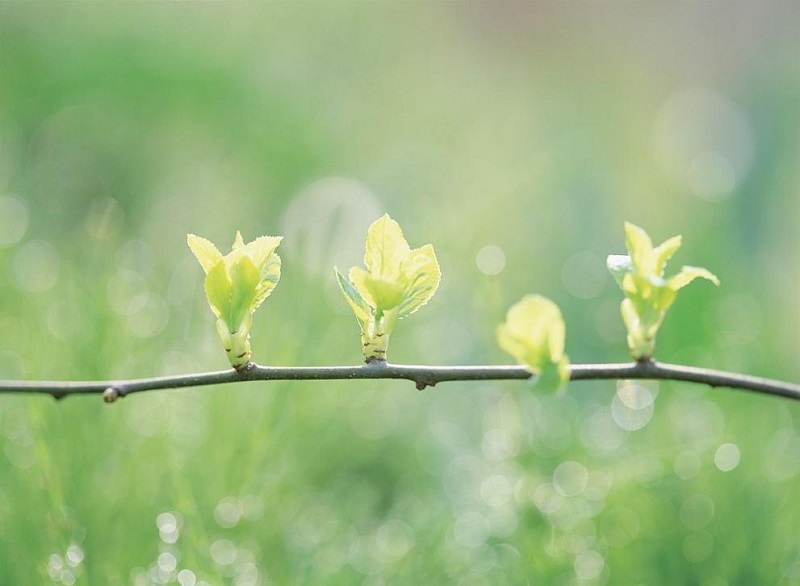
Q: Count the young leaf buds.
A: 4